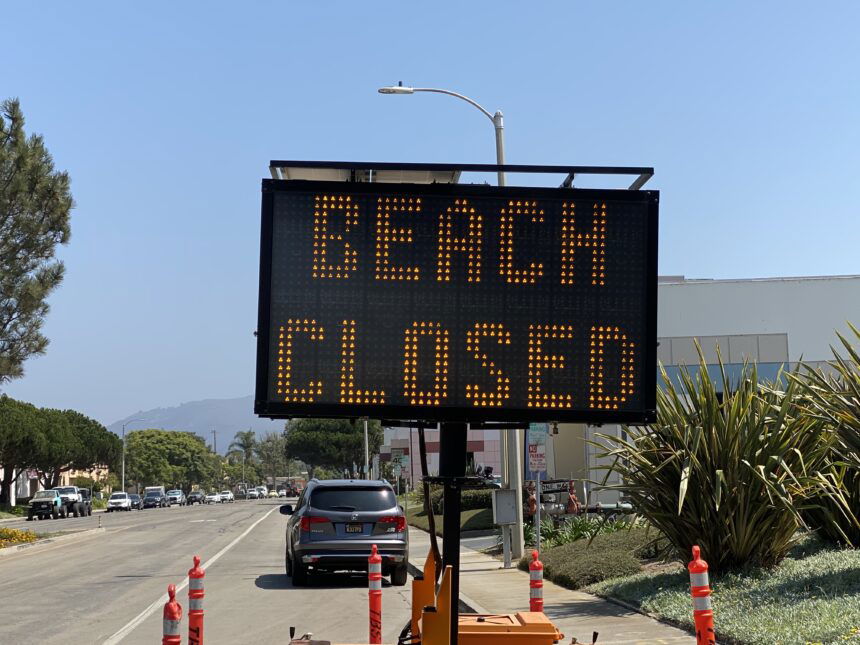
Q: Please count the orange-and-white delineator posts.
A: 5